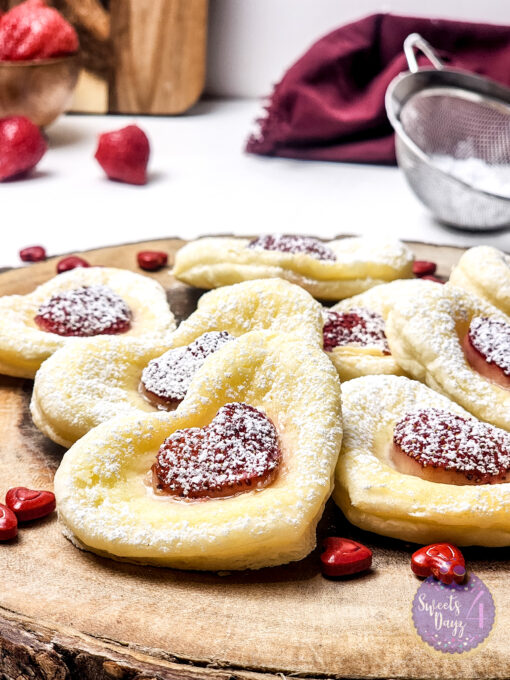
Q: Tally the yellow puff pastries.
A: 8